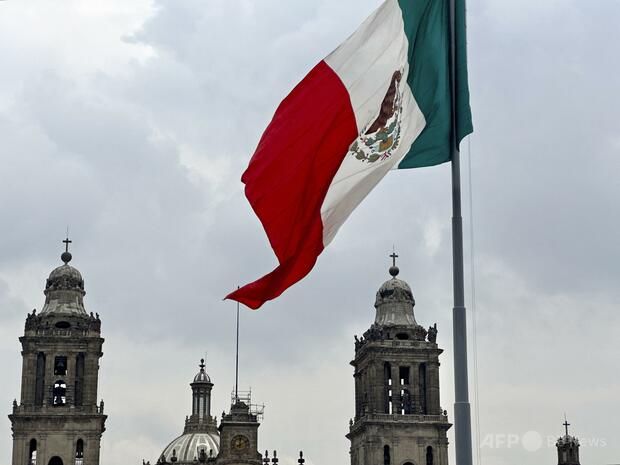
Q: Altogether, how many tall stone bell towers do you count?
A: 2